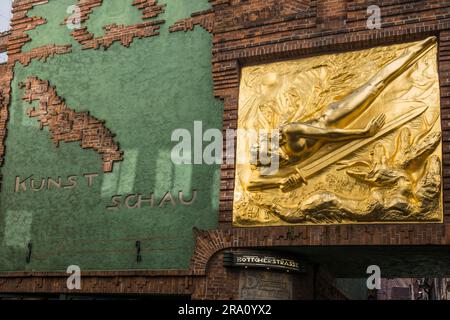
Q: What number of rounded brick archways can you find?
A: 1